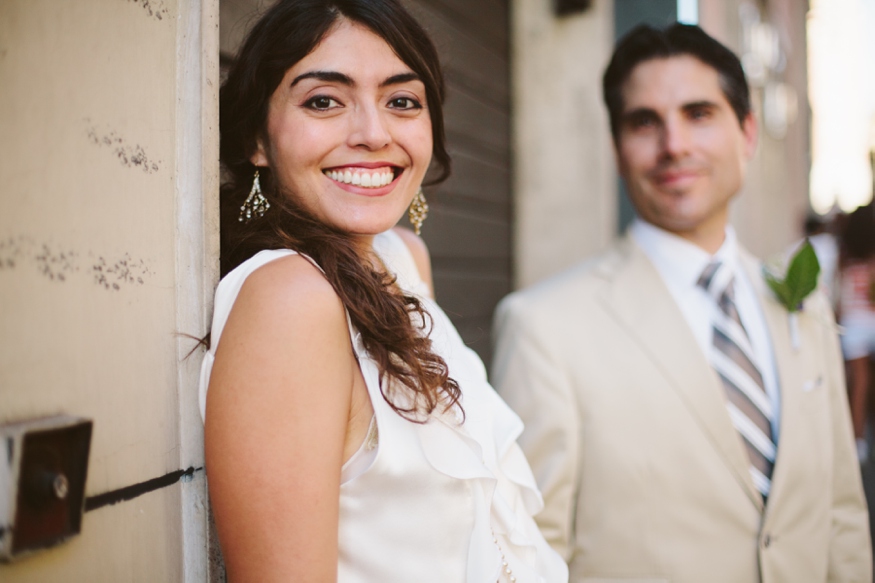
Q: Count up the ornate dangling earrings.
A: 2